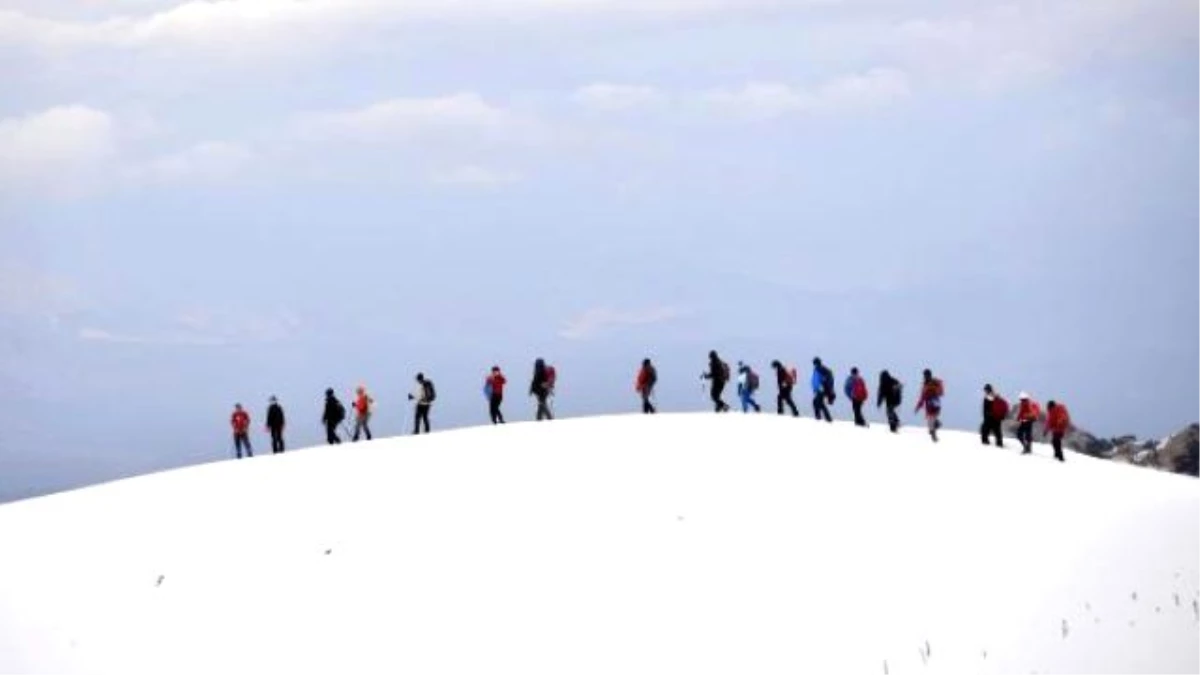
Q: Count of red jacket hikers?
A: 7